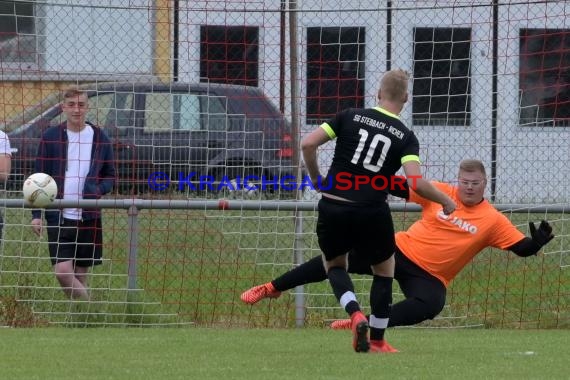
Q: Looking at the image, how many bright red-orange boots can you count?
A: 4